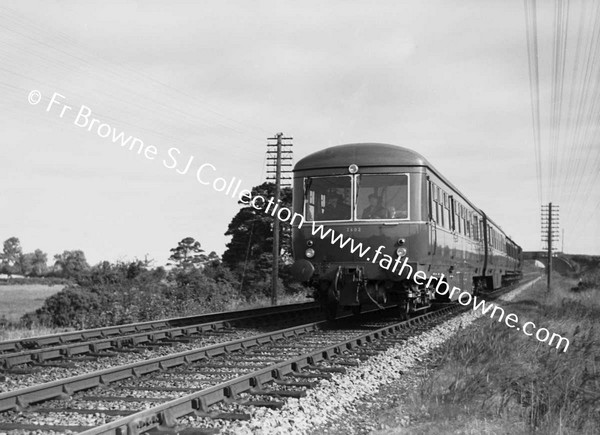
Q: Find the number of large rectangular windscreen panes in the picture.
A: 2